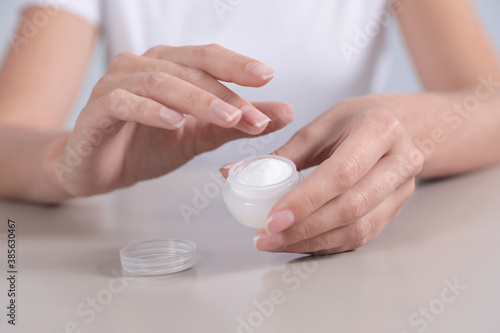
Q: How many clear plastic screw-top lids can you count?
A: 1